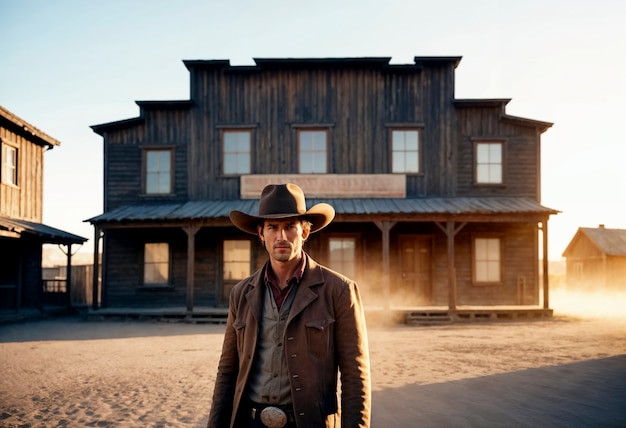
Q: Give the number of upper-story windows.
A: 6